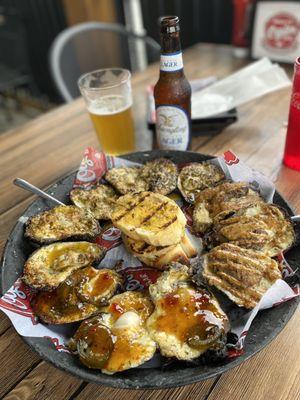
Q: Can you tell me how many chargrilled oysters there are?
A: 12